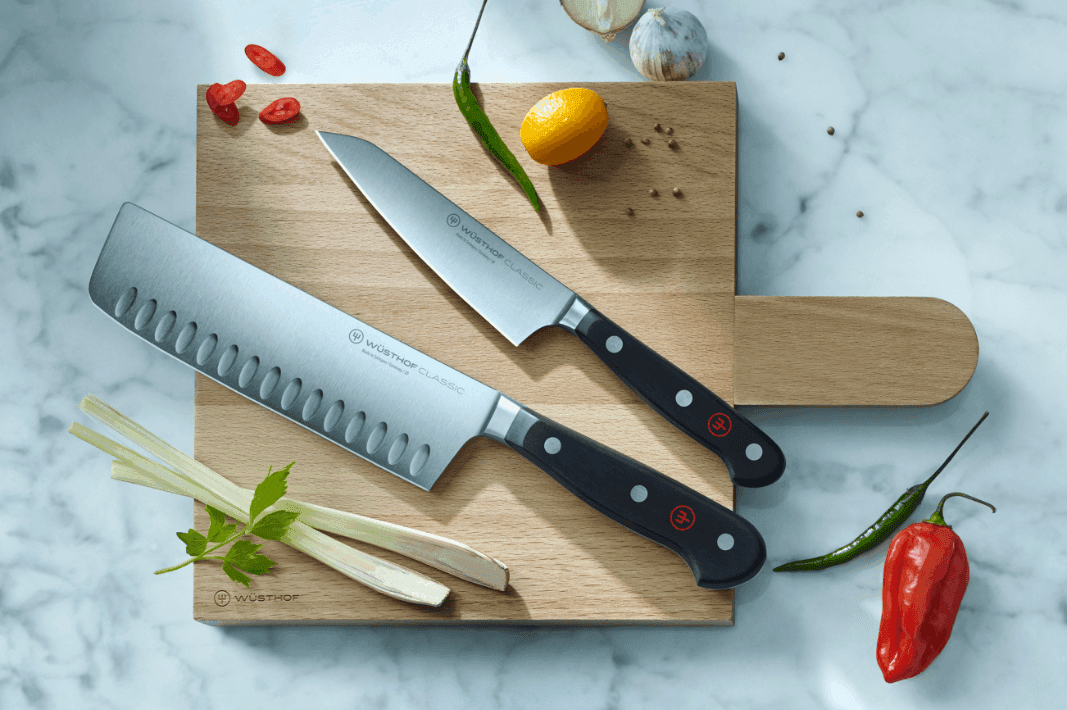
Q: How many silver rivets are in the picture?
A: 6